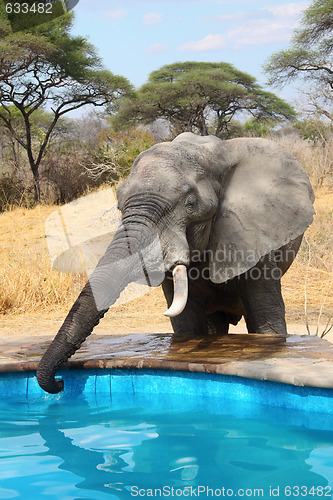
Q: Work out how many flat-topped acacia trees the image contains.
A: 3